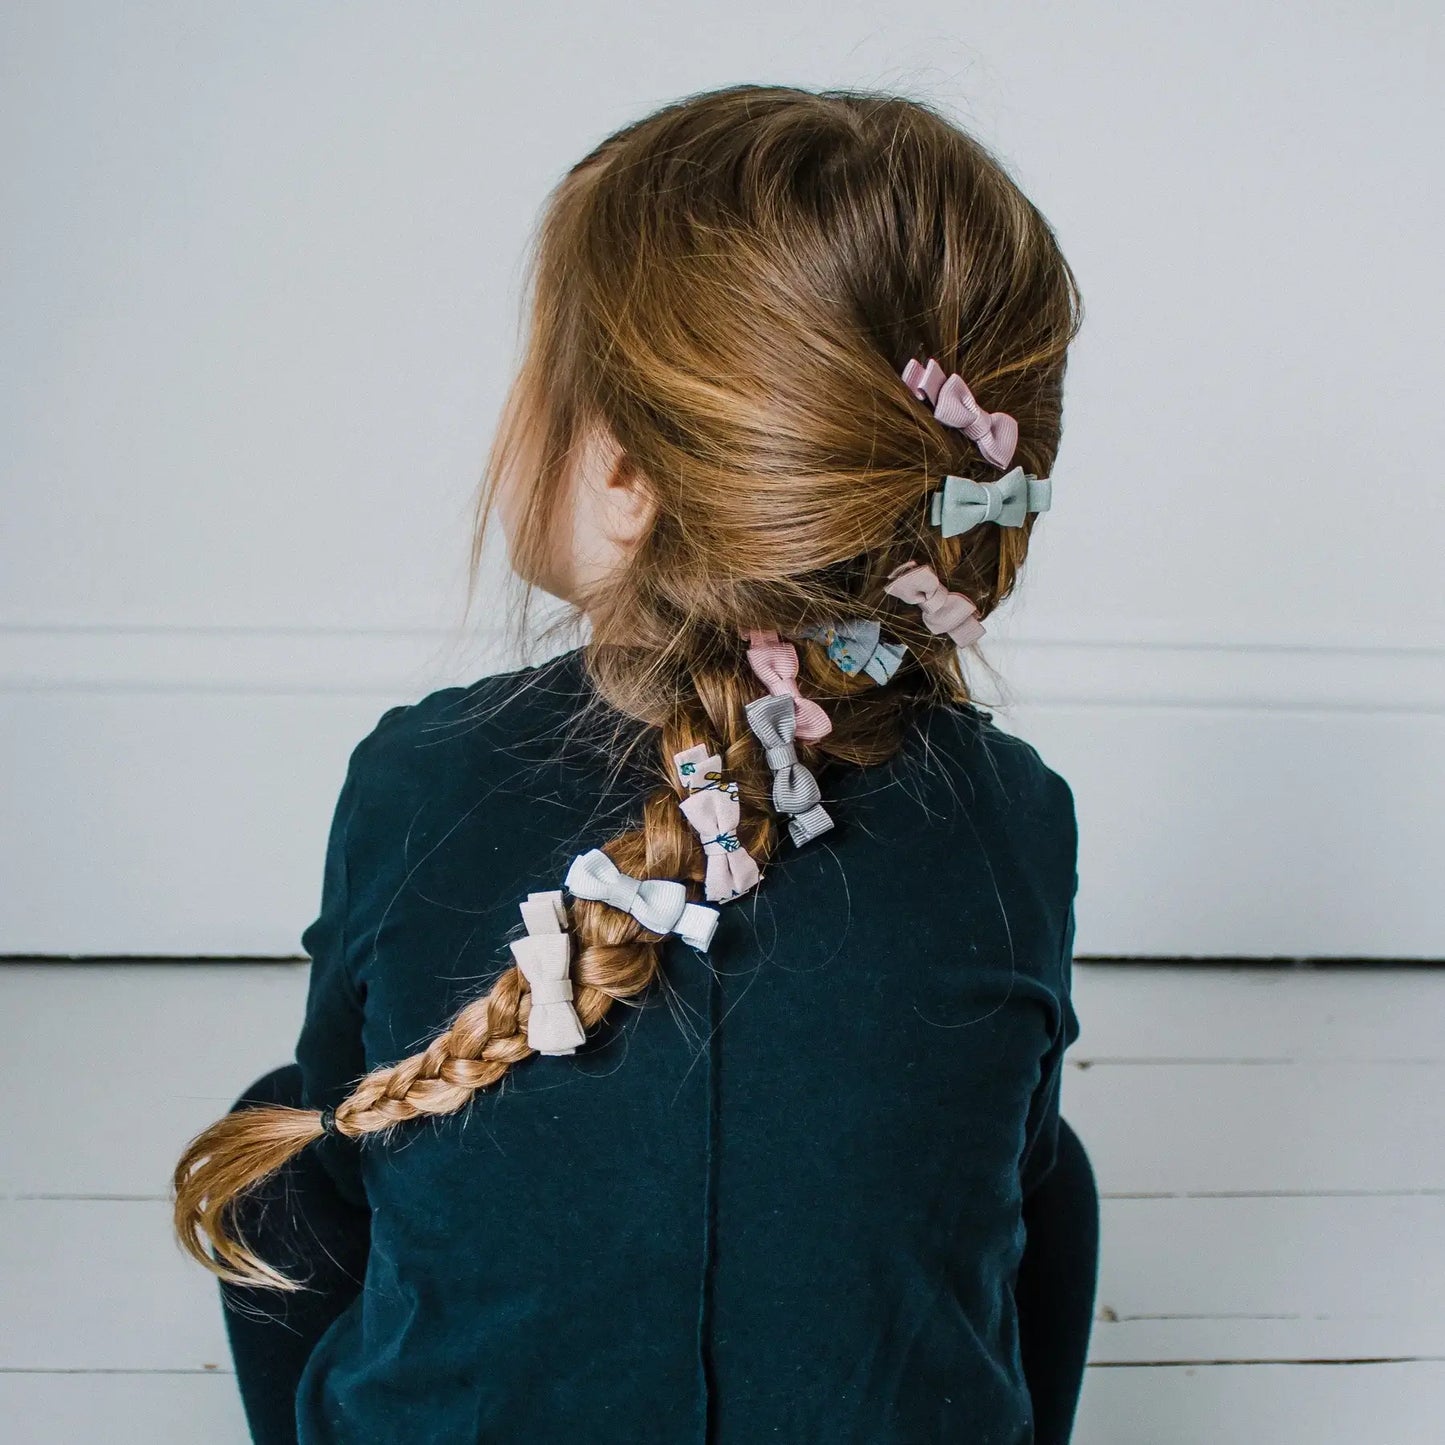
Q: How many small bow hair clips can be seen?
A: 9